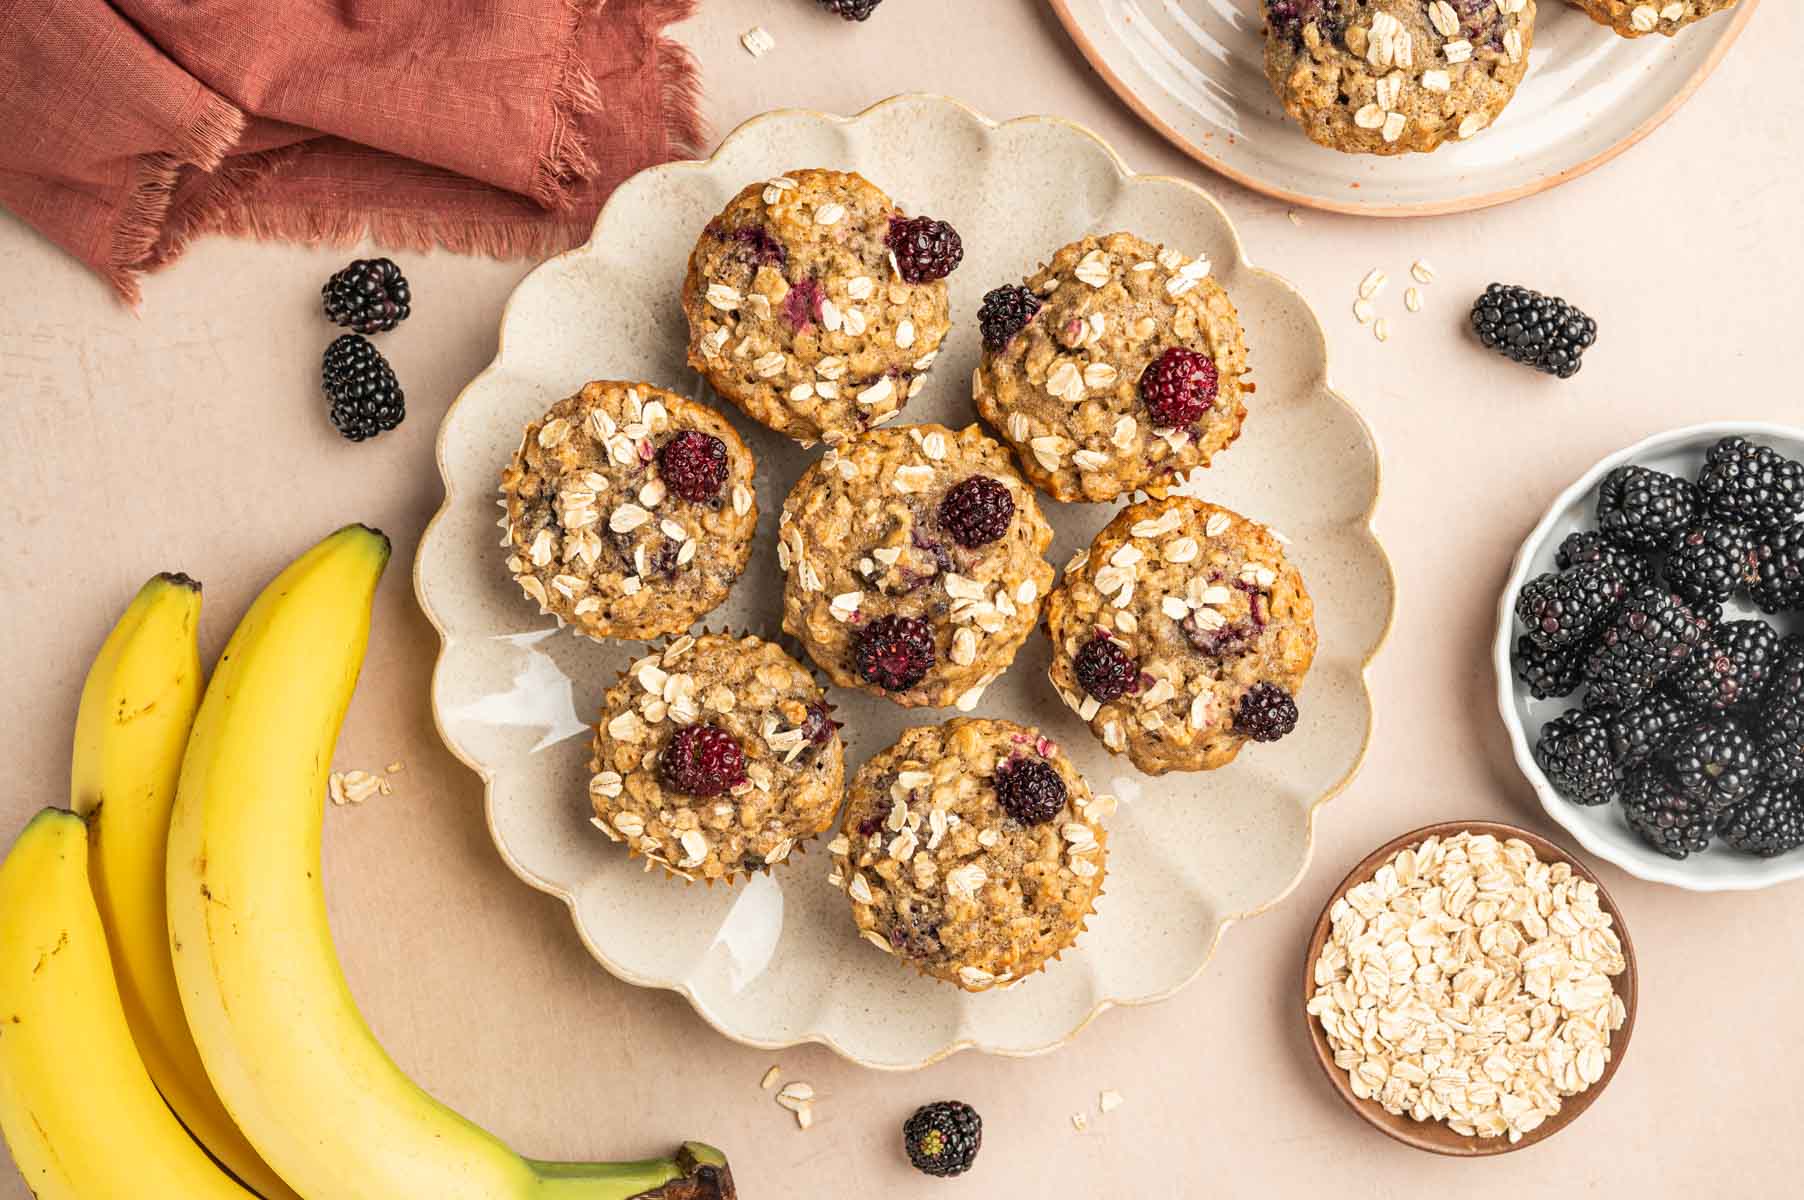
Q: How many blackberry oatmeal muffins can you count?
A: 9